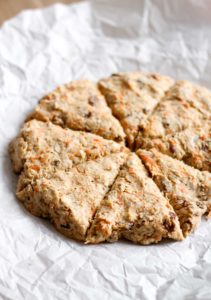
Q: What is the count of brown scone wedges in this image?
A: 8